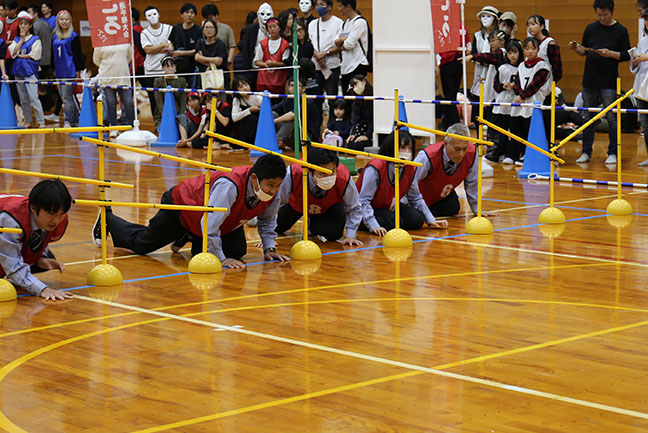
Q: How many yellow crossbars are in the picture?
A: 10